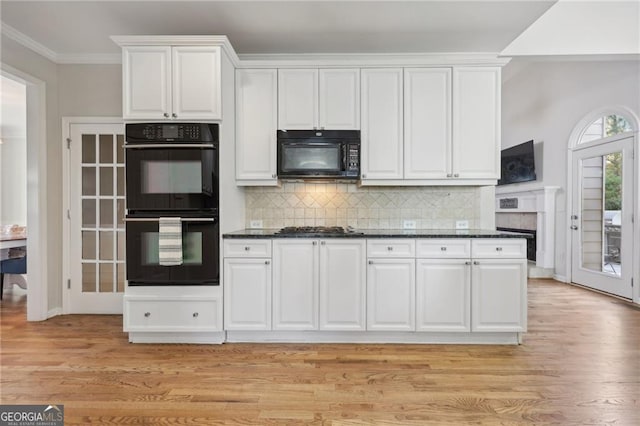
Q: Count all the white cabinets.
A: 14